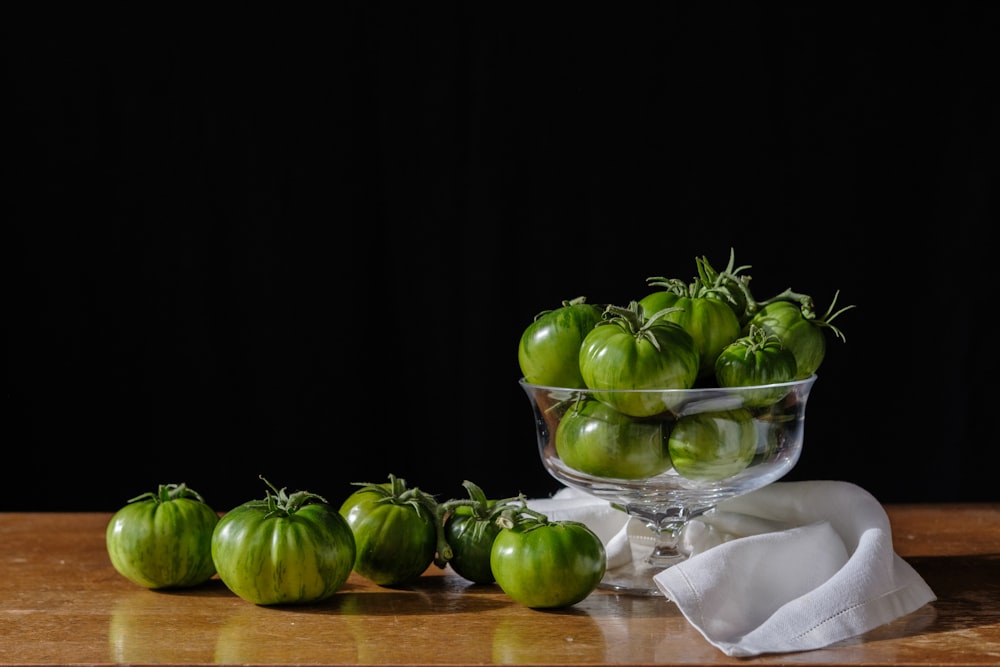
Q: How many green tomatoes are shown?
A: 13